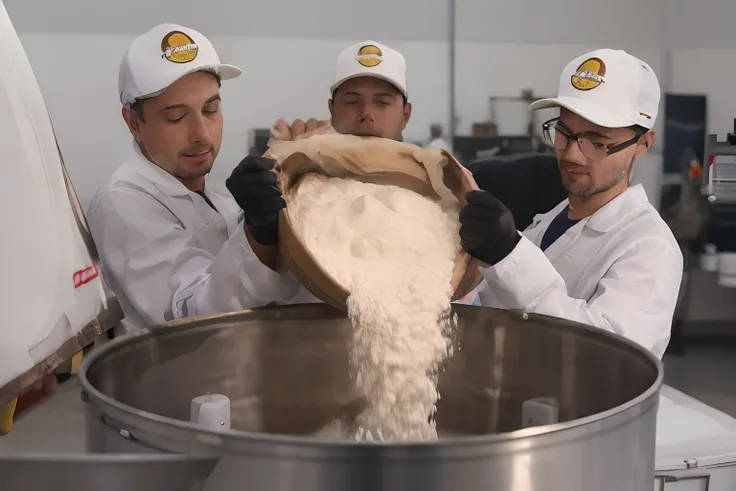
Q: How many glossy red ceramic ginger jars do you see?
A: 0